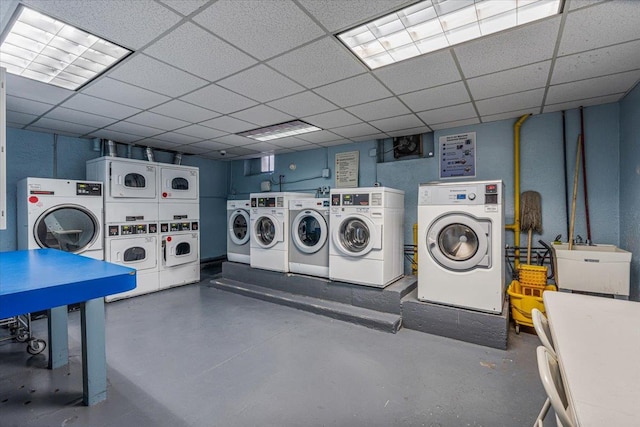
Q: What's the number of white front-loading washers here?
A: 5